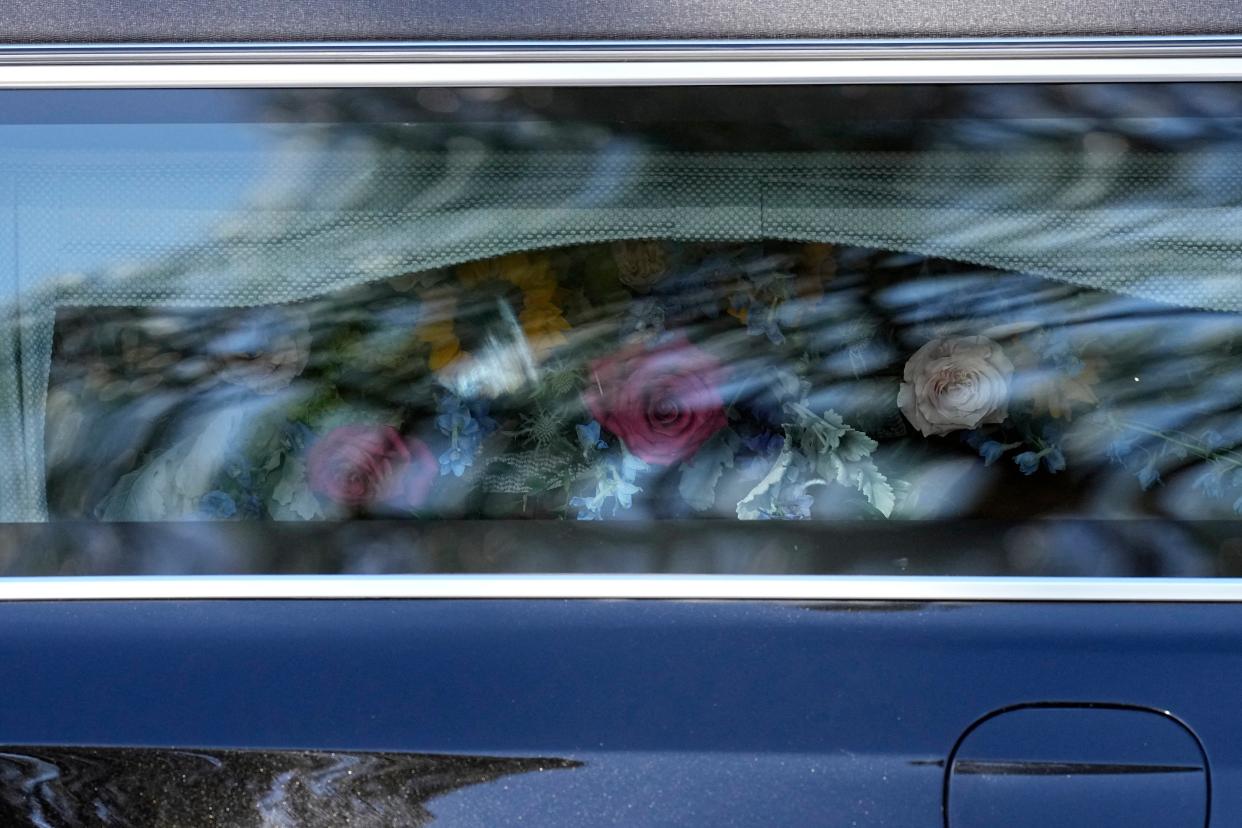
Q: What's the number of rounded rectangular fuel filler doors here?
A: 1